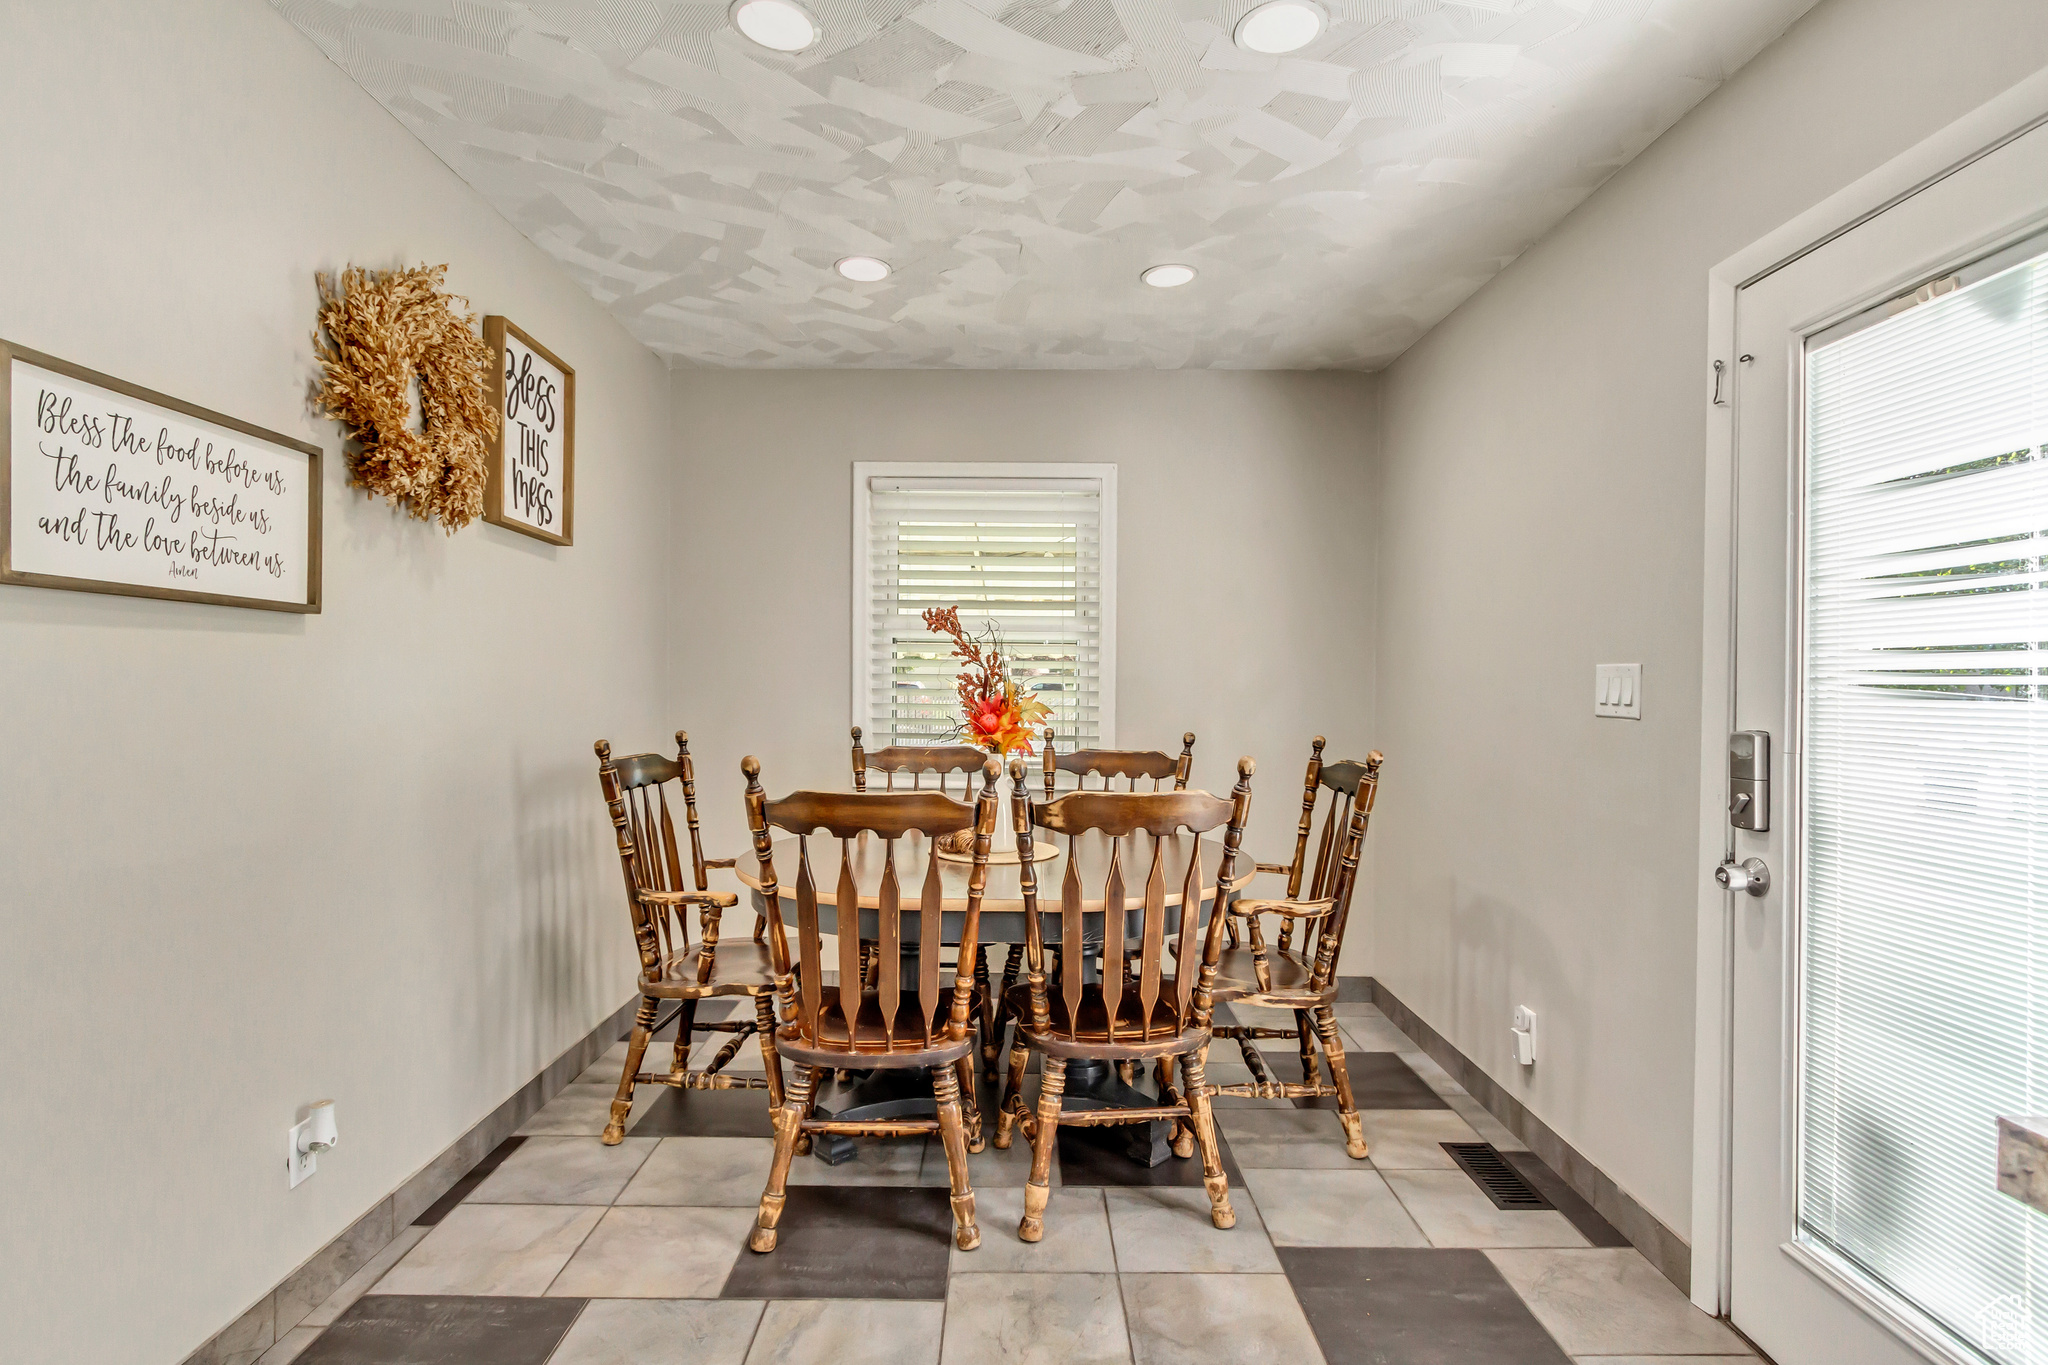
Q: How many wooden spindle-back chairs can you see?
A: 6